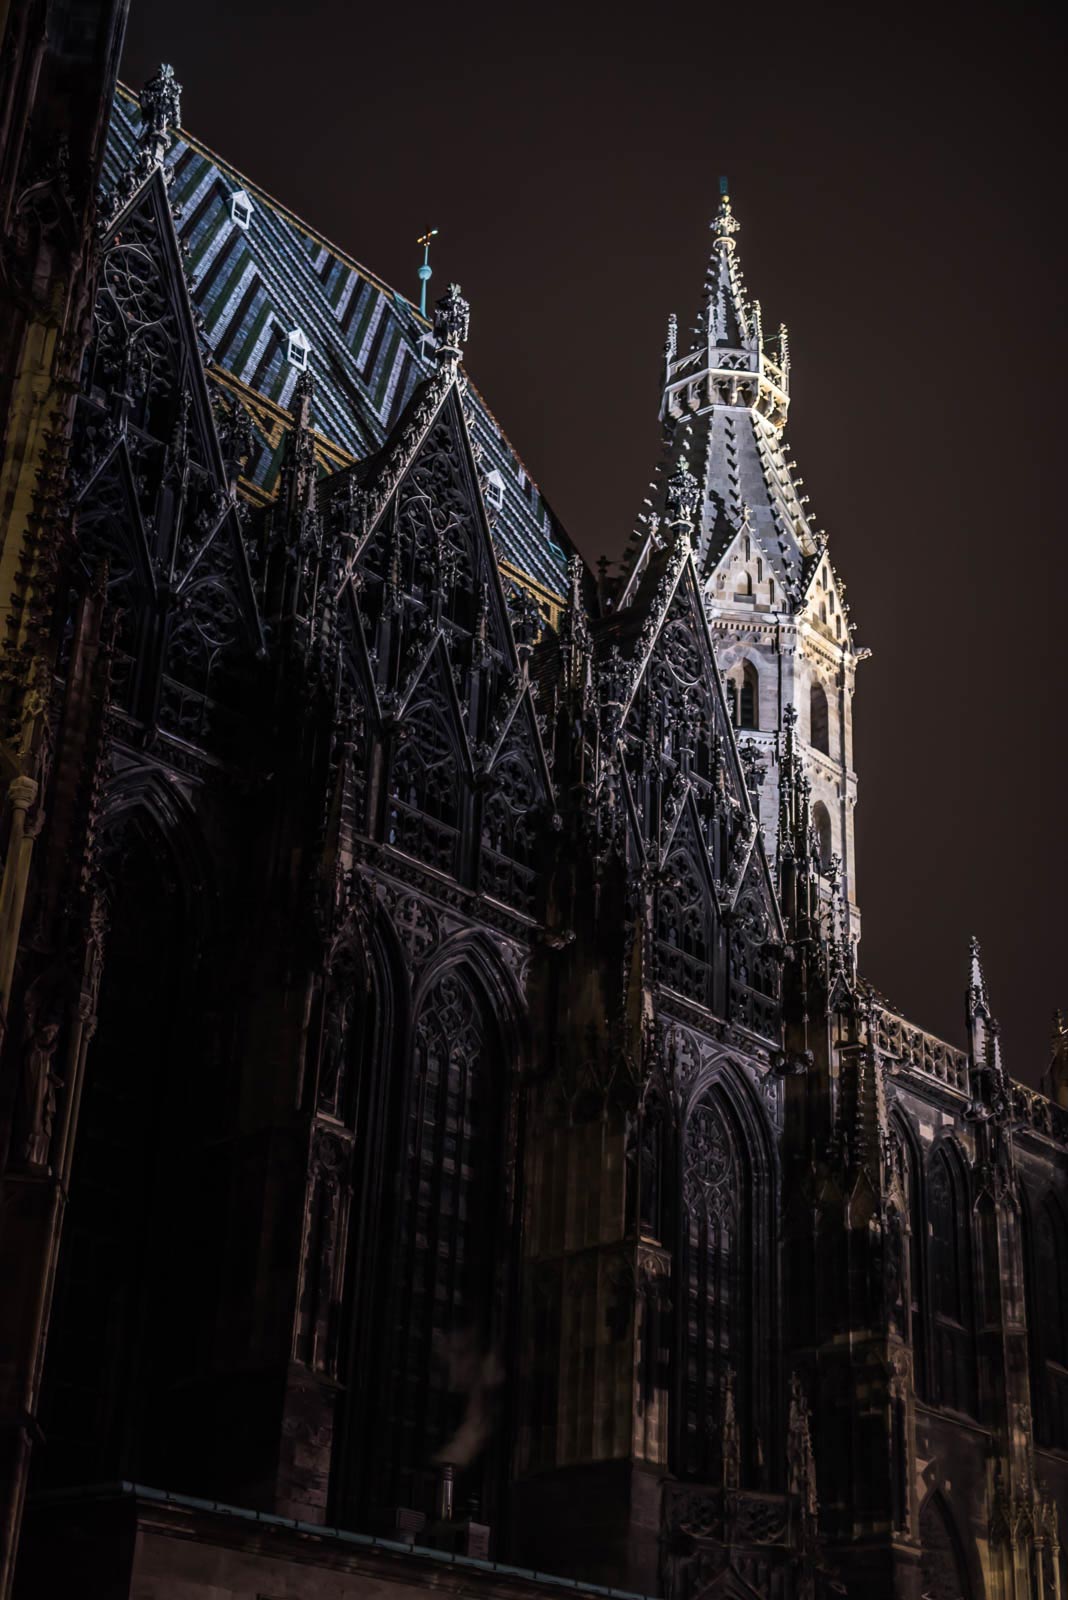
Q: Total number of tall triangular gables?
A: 3